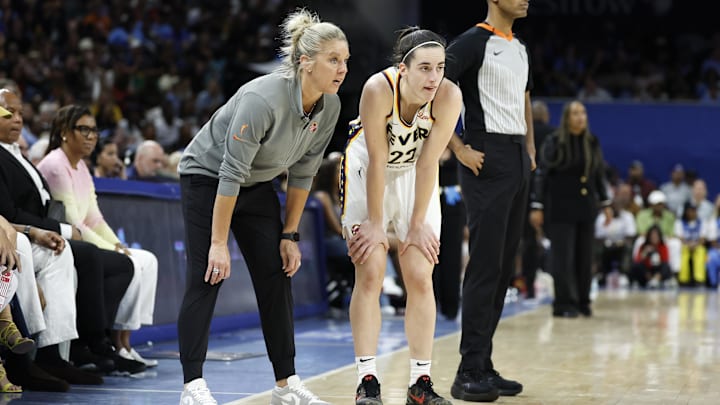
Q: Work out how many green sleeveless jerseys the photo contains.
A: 0